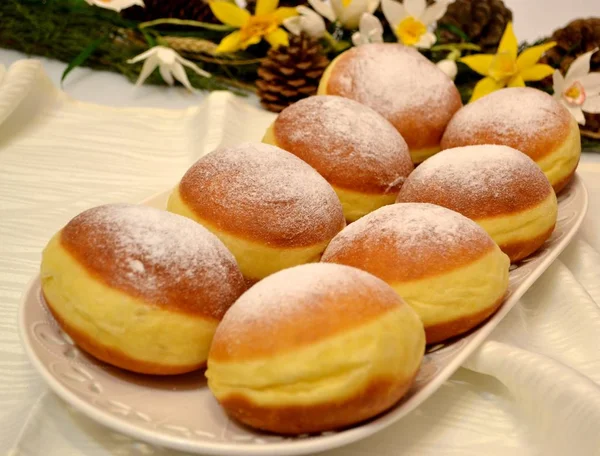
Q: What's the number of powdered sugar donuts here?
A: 8